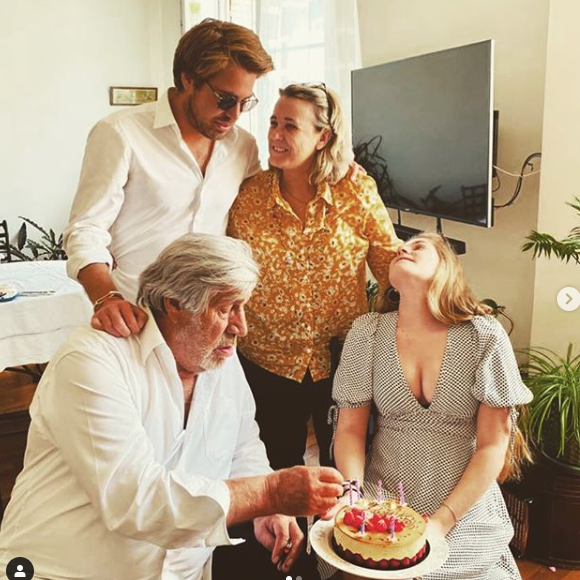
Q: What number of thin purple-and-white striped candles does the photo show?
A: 6